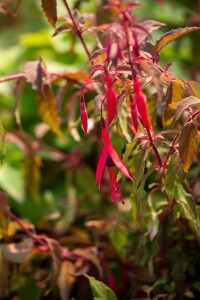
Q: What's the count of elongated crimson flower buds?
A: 4